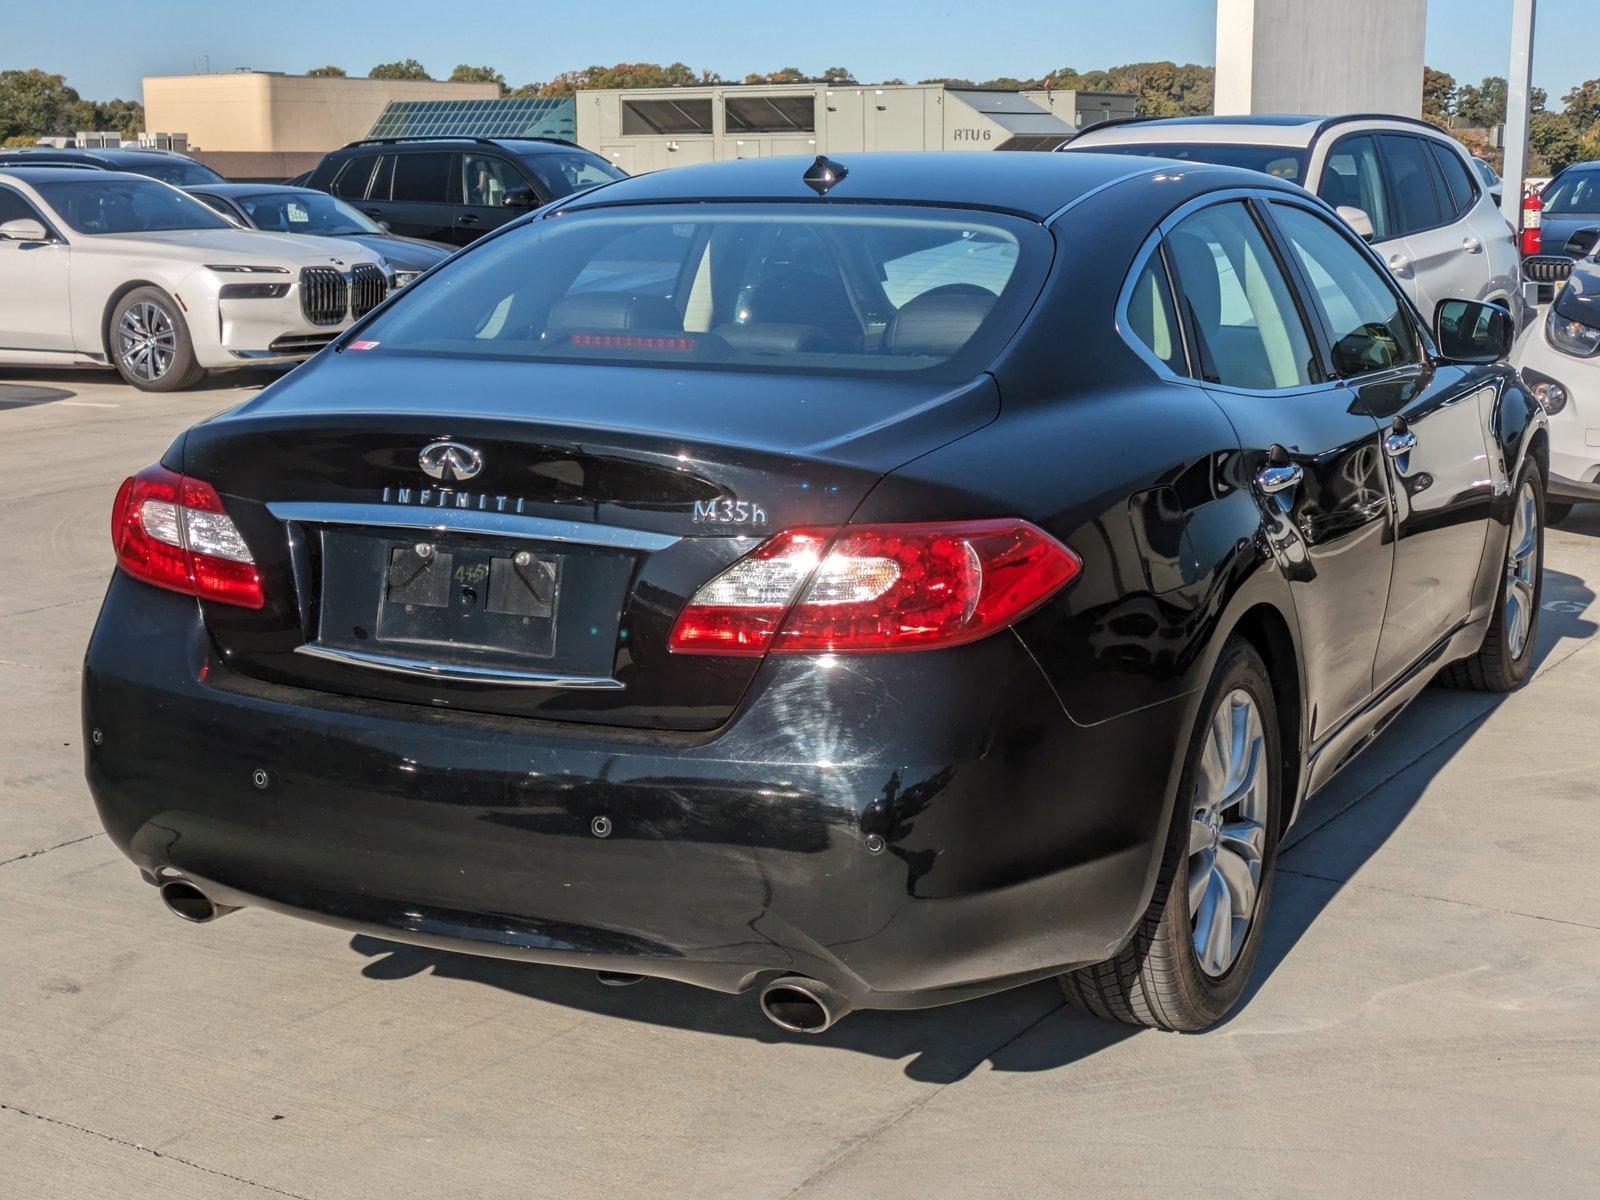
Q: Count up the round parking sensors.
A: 4